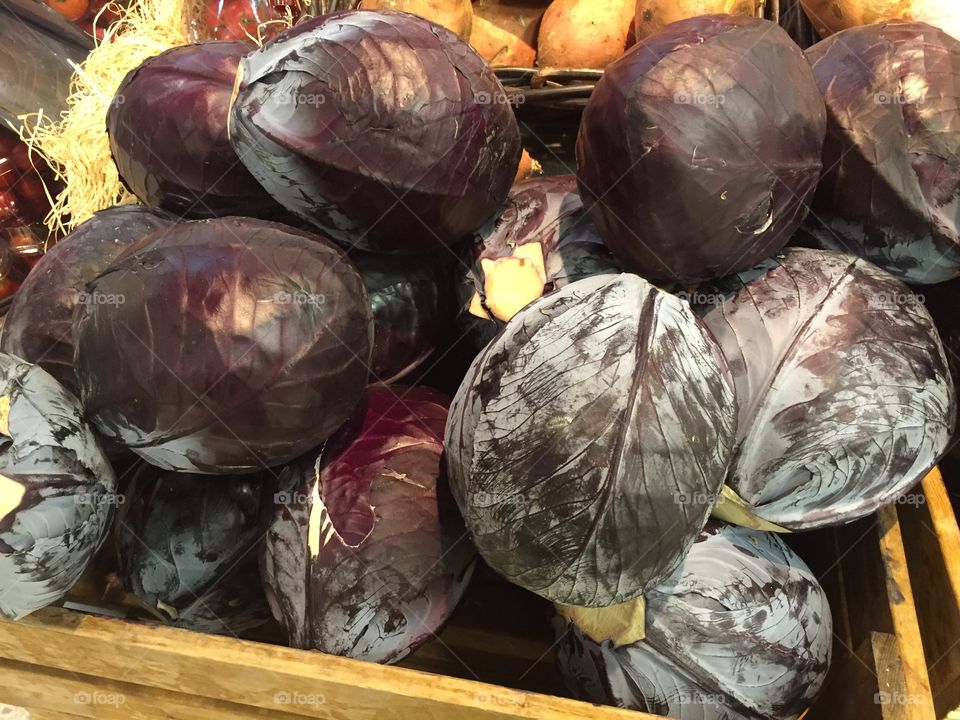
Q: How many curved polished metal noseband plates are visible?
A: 0